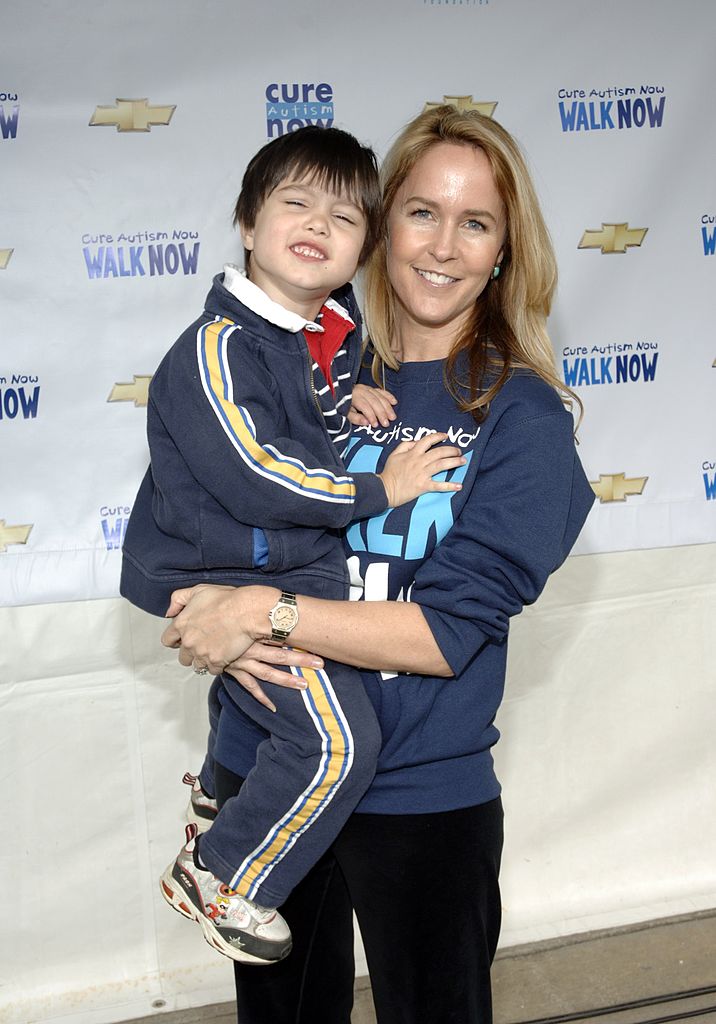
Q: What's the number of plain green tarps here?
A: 0